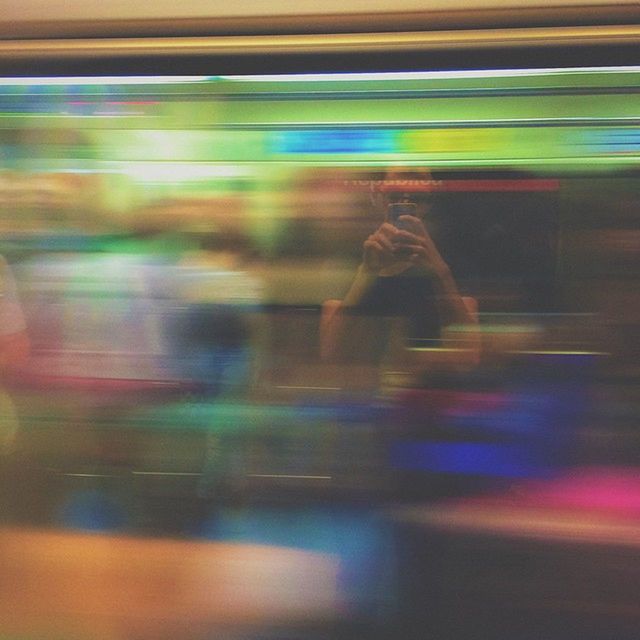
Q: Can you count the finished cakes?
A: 0